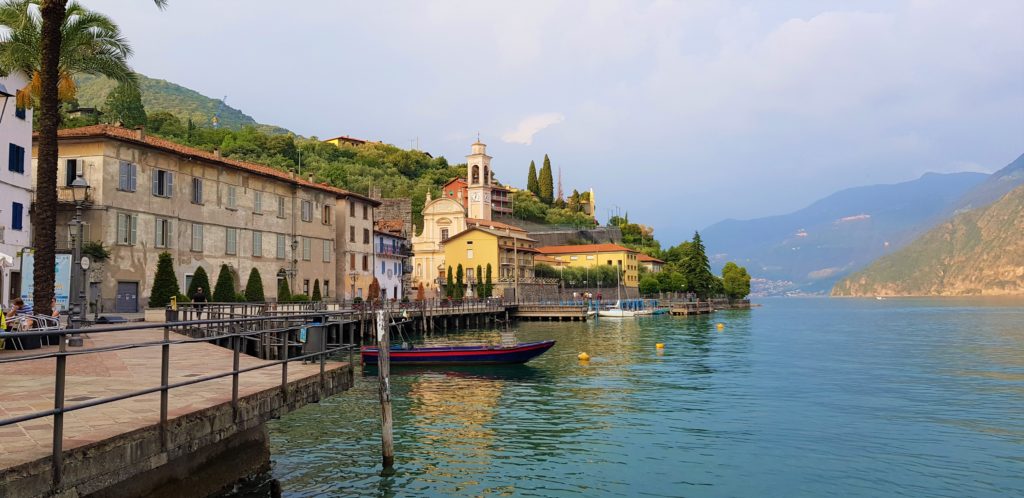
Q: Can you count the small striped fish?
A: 0